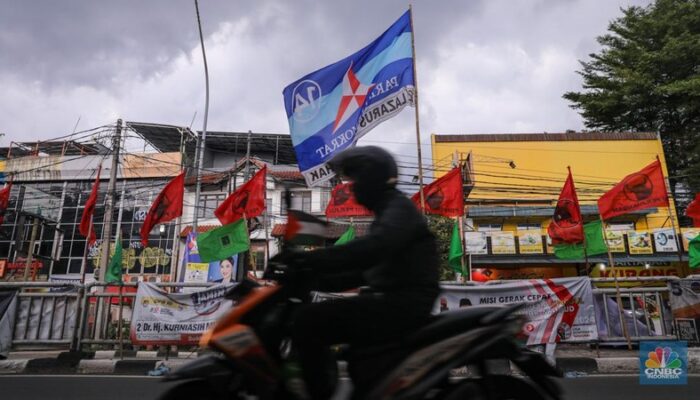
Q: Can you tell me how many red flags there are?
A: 9